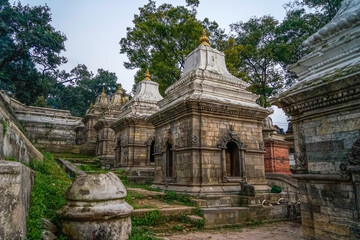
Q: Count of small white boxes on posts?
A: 0